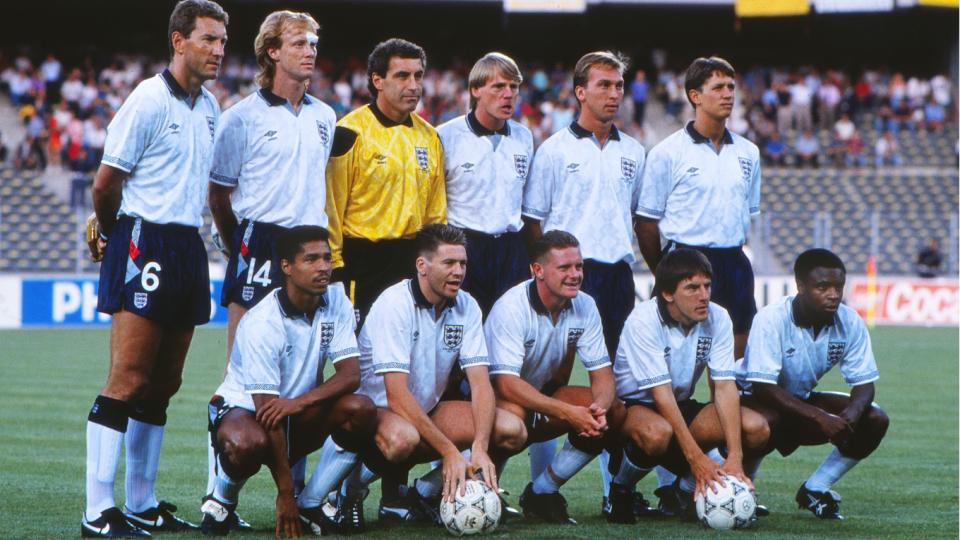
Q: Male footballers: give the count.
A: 11